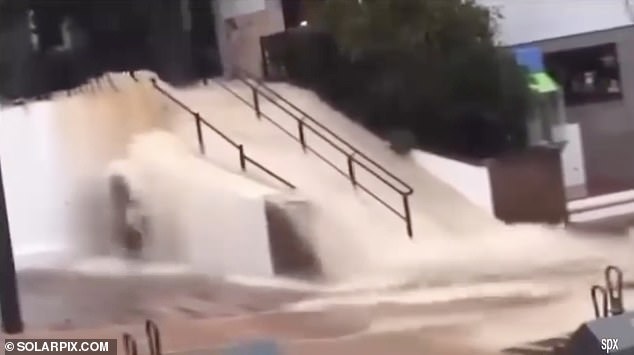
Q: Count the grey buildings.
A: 1